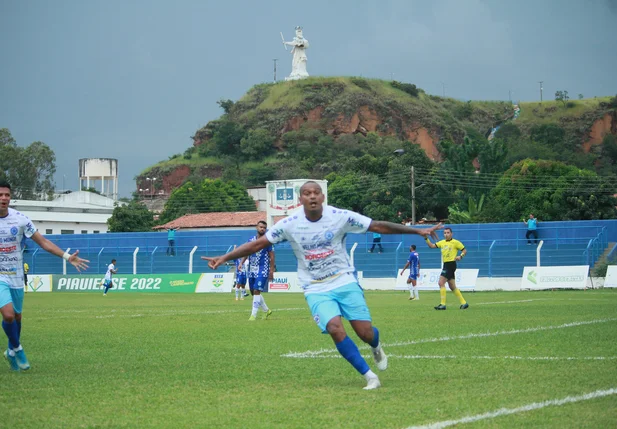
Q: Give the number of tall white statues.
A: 1